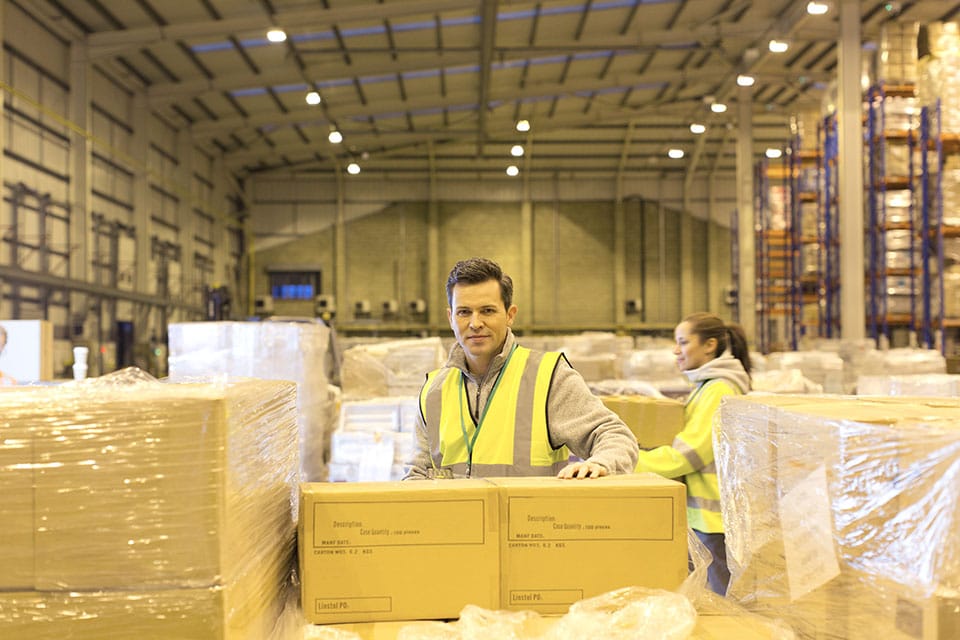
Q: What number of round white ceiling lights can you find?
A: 14